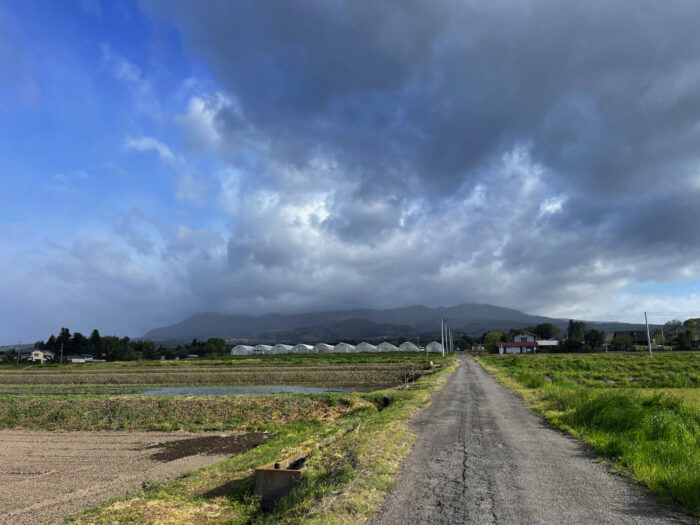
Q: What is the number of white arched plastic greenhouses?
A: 10